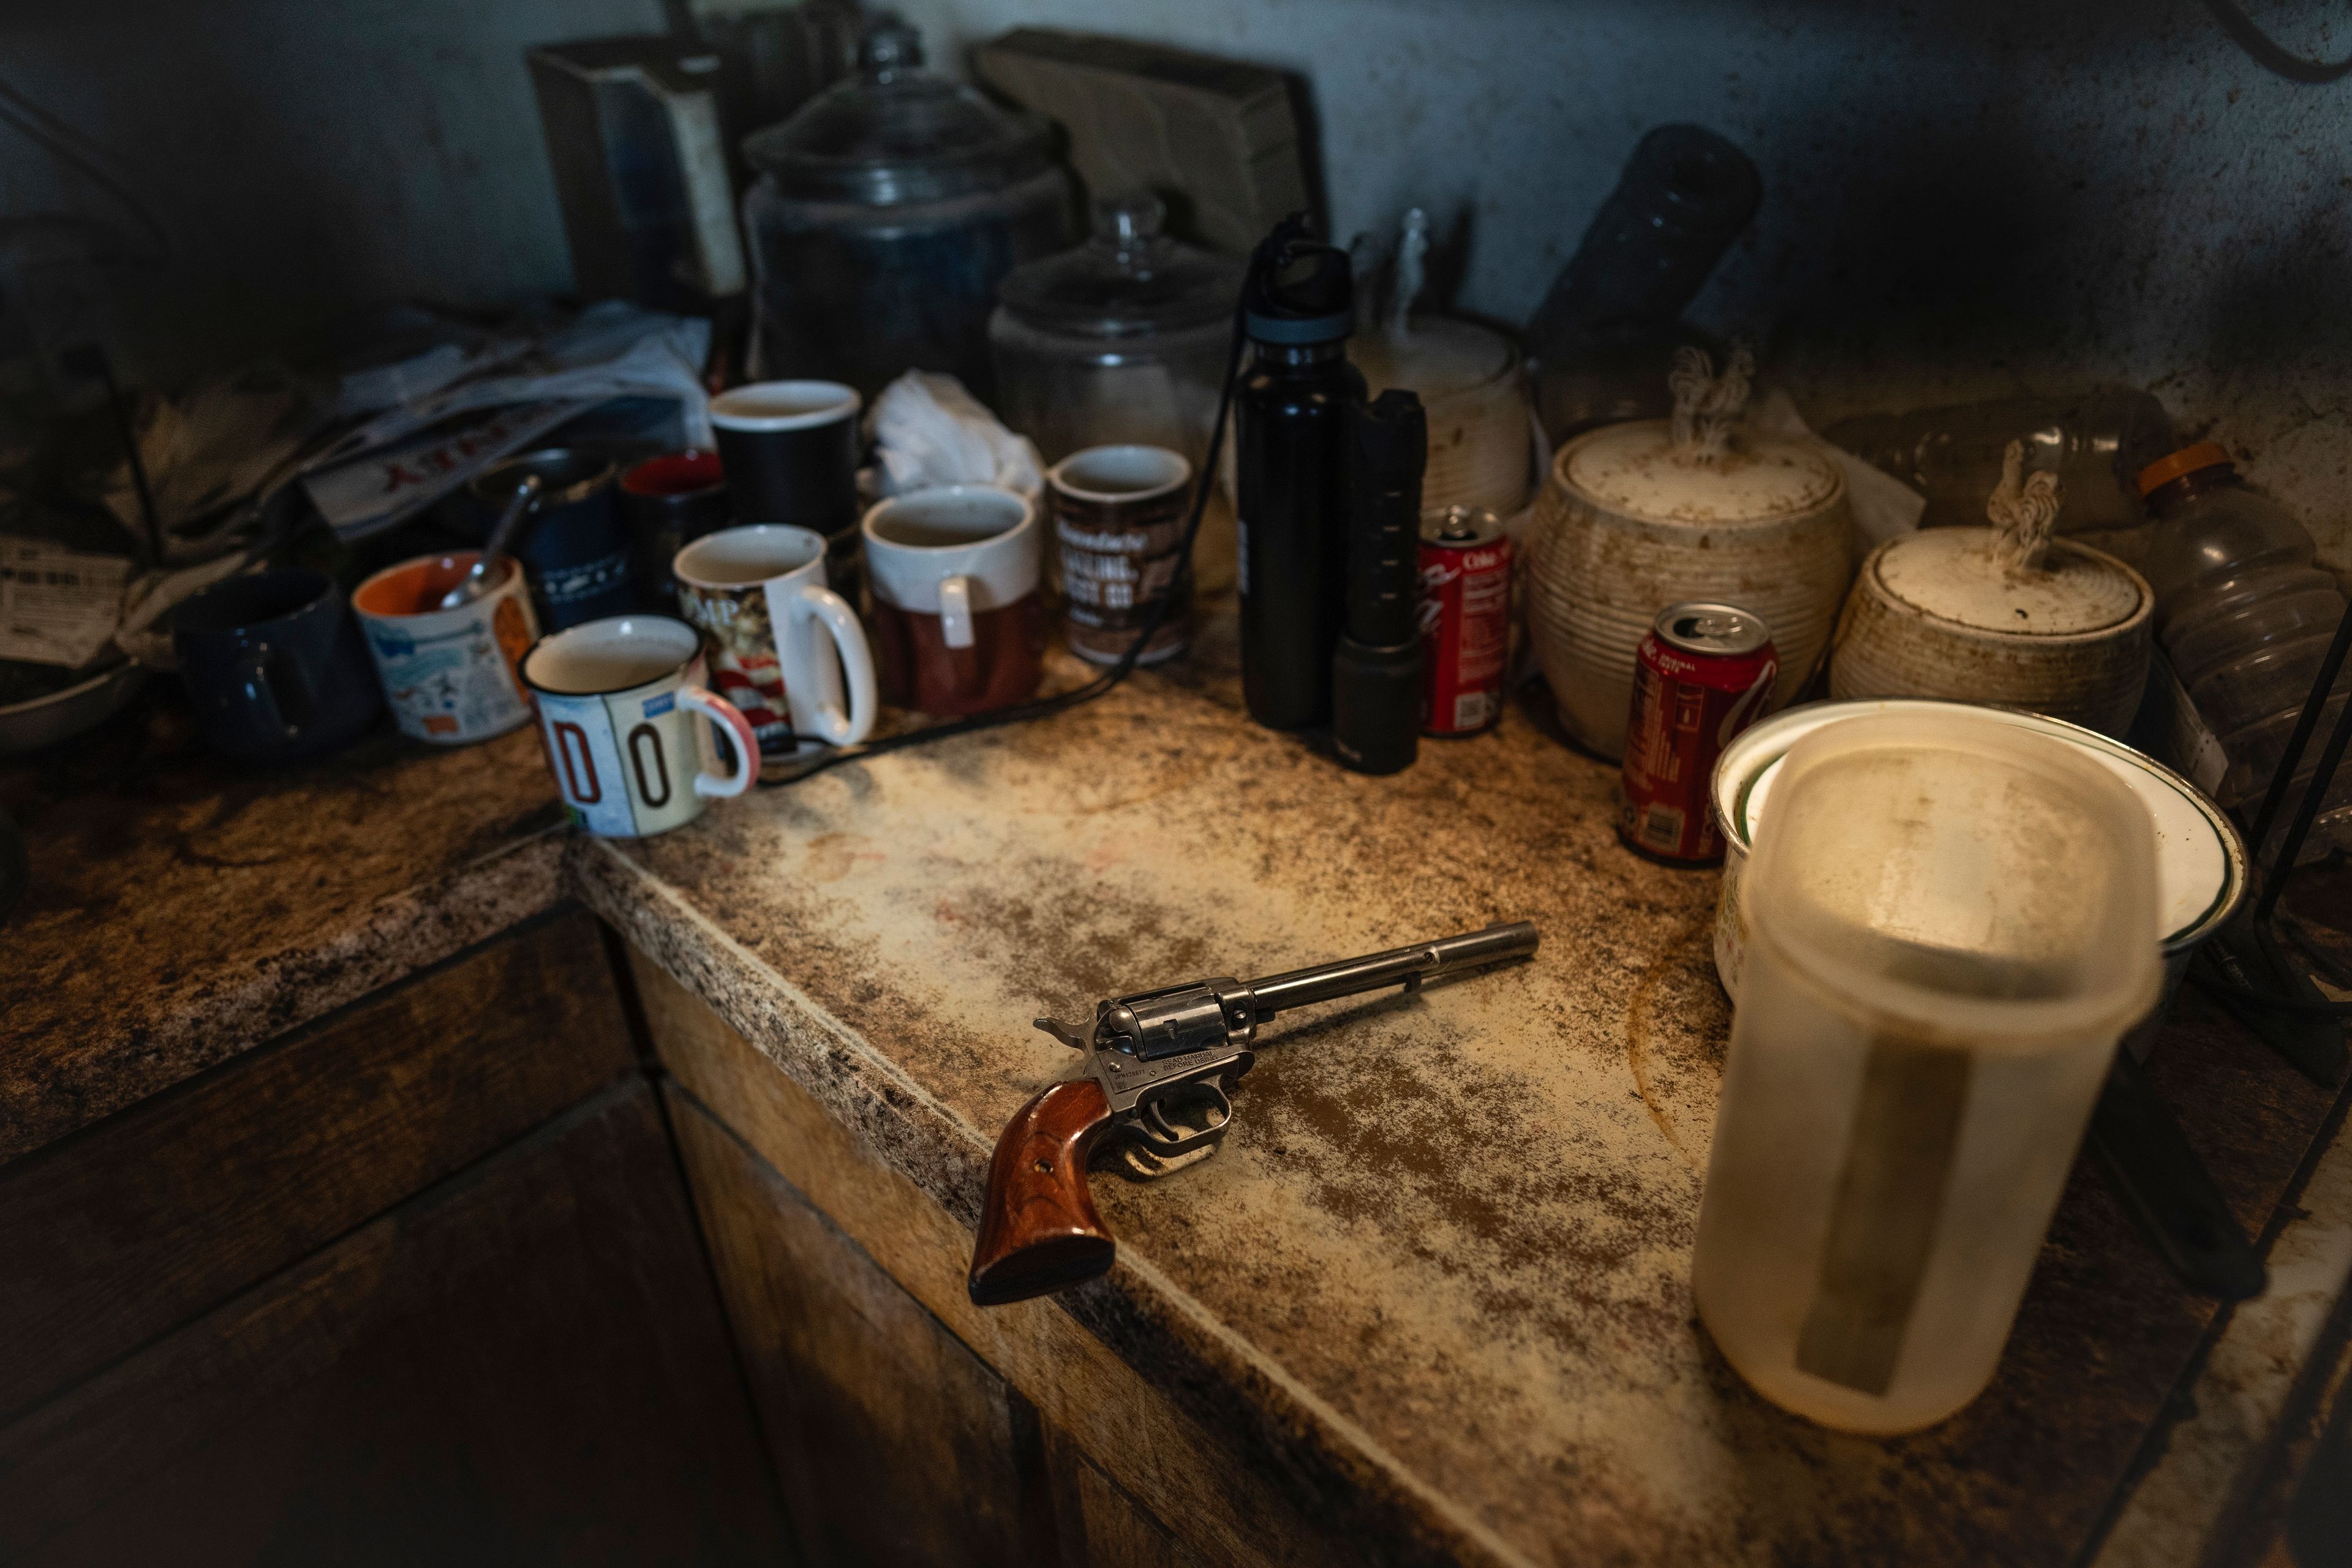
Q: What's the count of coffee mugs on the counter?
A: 9